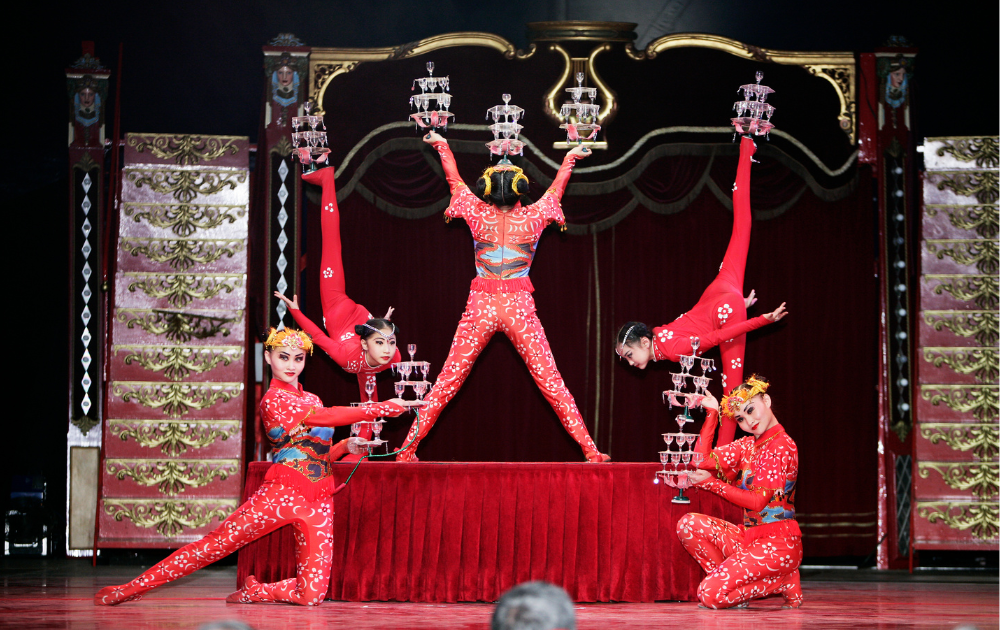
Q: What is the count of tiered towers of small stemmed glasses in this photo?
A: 9